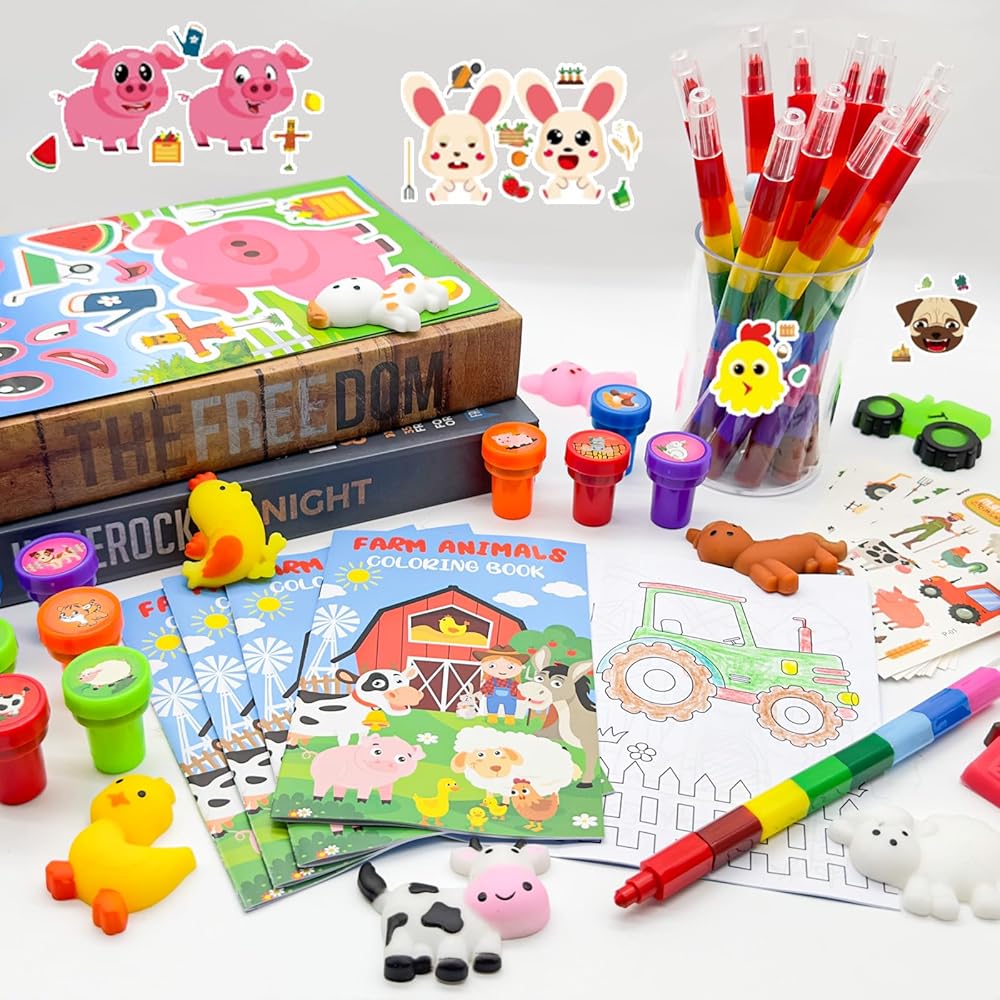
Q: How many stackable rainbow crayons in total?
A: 12